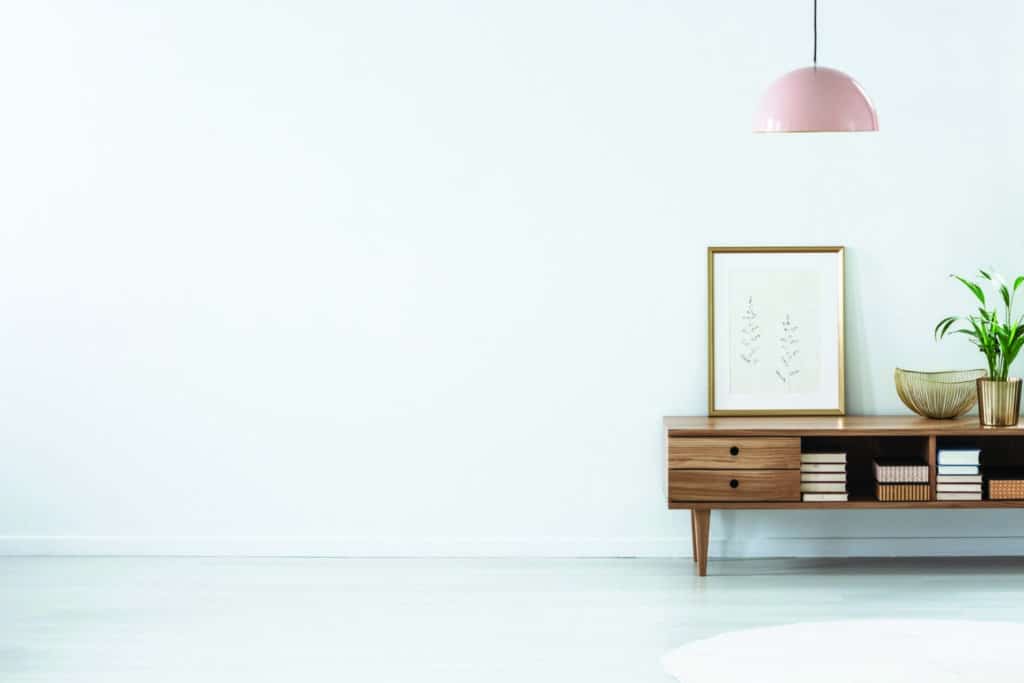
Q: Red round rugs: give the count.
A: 0